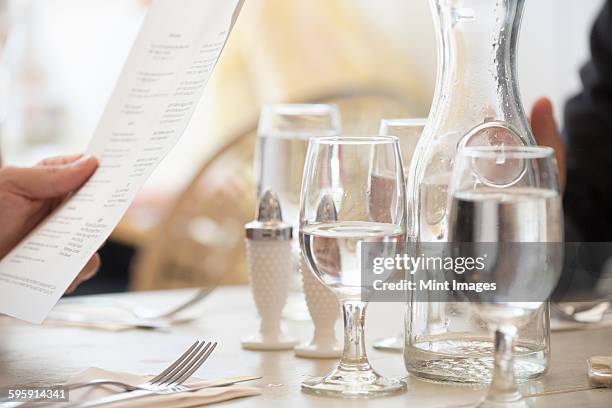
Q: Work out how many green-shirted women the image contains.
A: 0